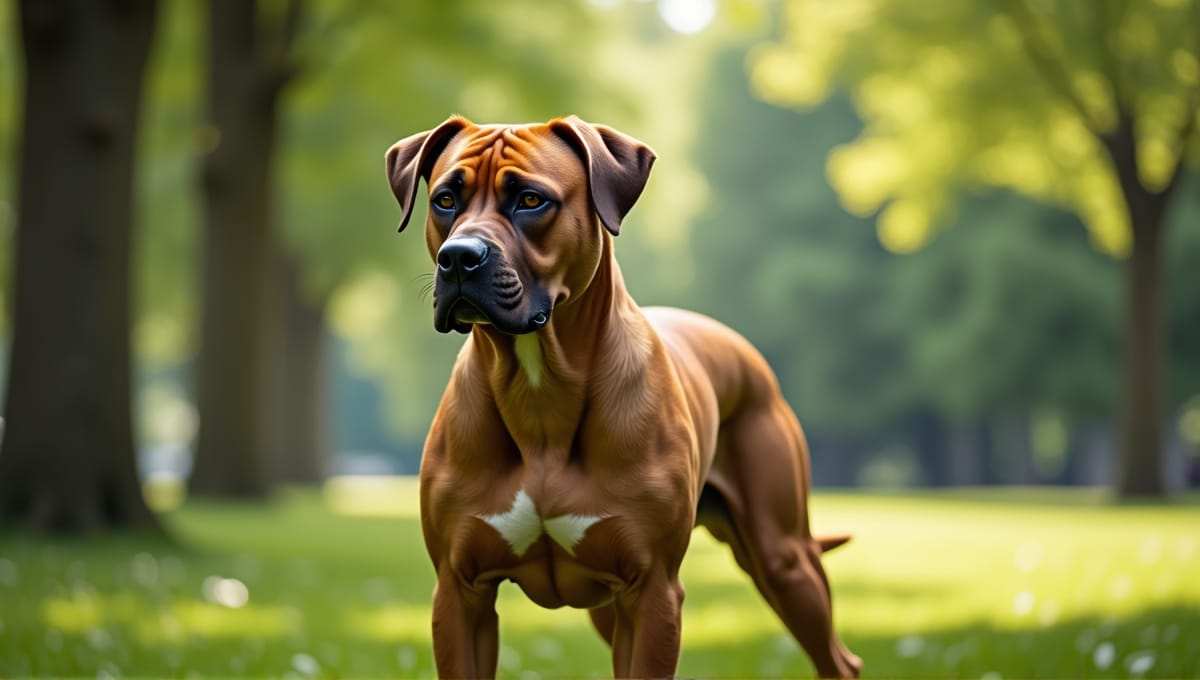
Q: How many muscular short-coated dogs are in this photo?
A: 1